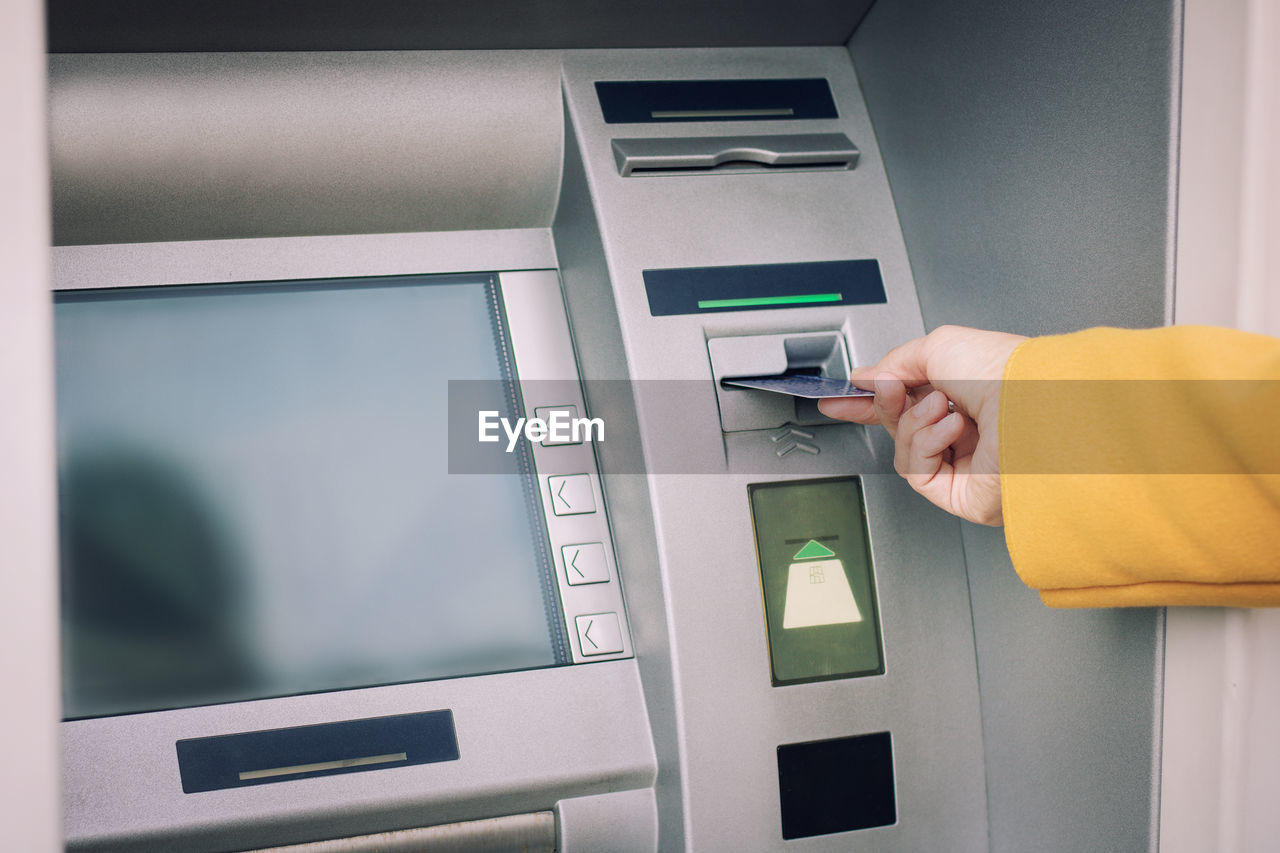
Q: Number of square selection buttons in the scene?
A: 4